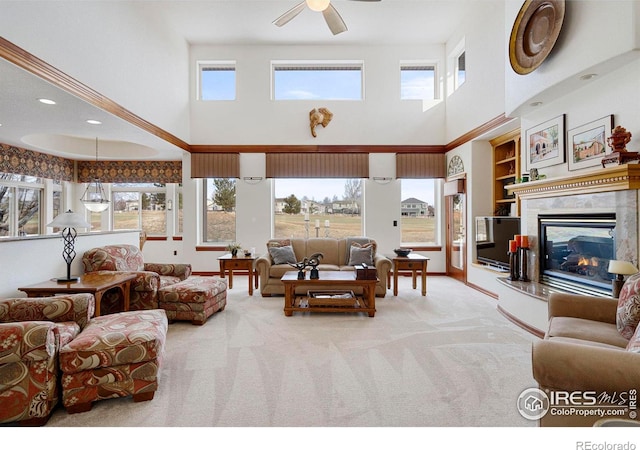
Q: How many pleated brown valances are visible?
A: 3